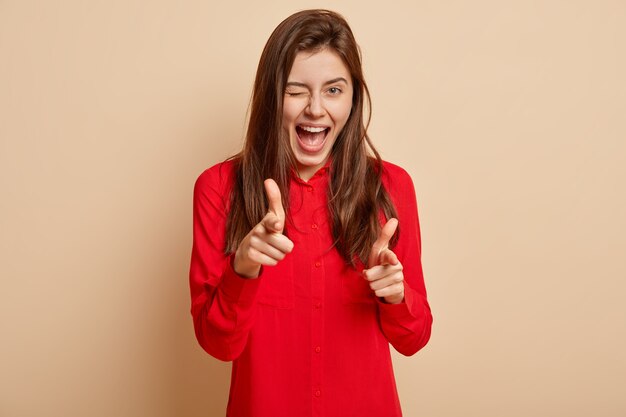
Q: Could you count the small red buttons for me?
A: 6